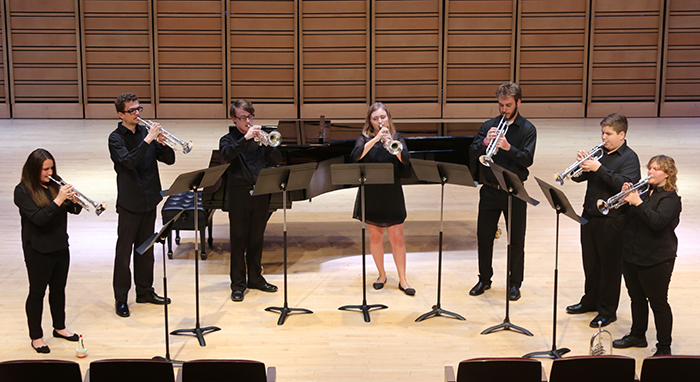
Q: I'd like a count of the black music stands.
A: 7